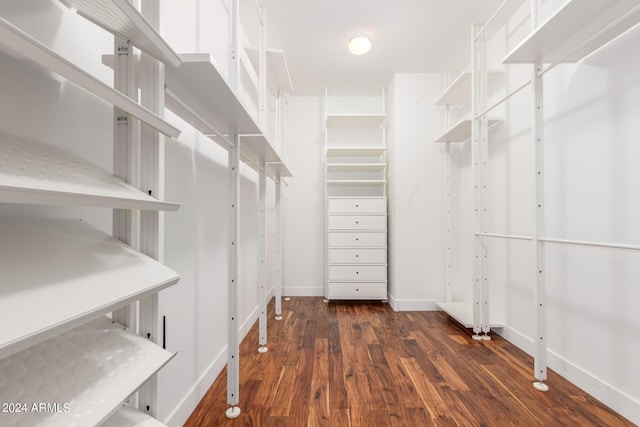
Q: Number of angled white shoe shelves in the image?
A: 6